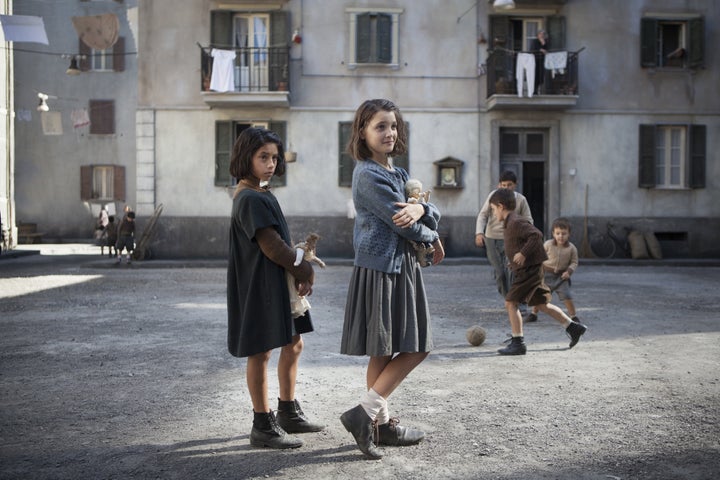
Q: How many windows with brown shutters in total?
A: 3